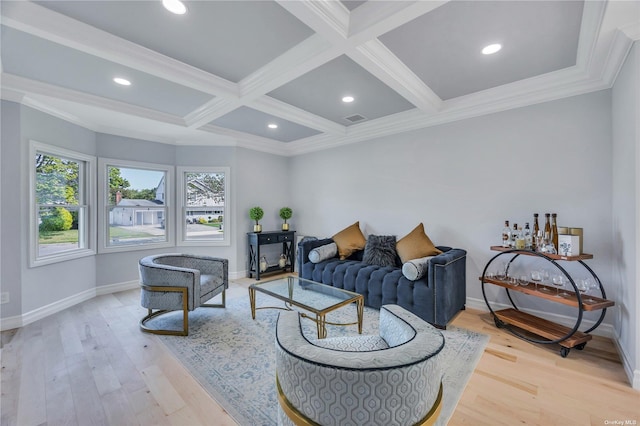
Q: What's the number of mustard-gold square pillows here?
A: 2